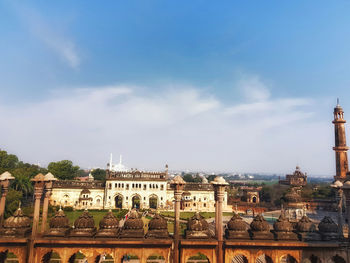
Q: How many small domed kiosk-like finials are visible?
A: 12